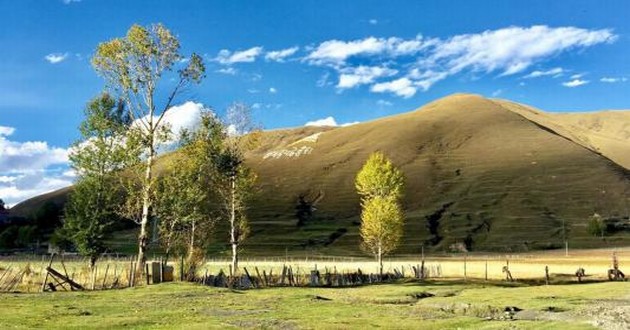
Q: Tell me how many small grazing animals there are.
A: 0